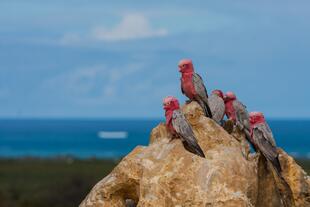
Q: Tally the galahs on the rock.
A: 5